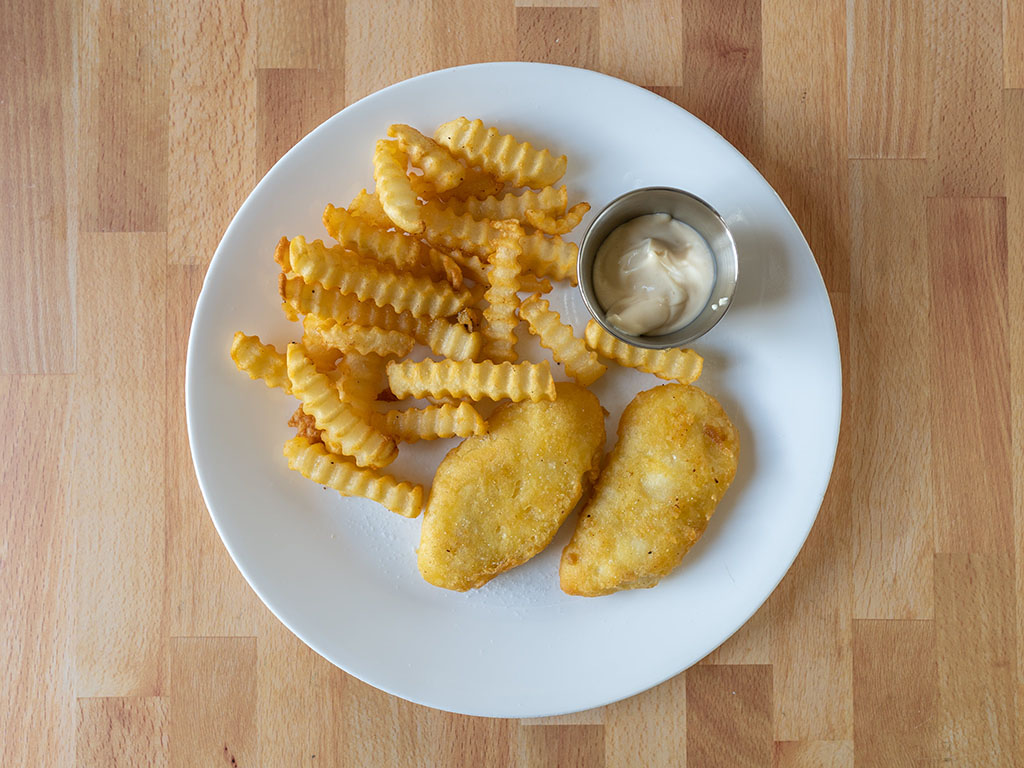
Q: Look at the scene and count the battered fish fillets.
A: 2